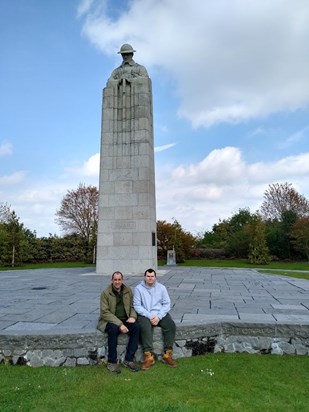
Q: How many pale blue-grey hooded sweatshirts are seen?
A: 1